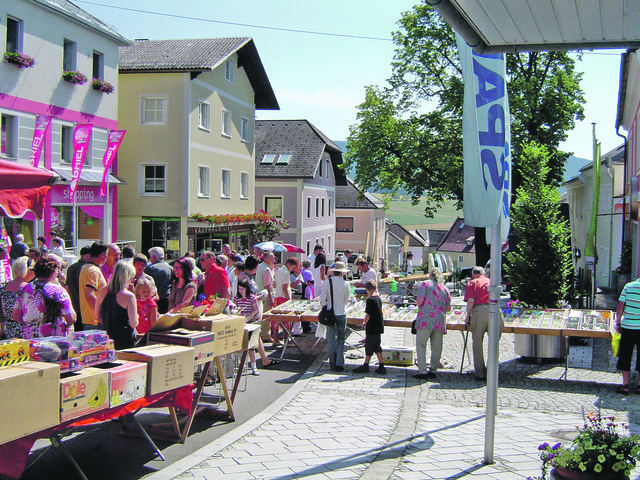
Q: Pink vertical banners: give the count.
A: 3